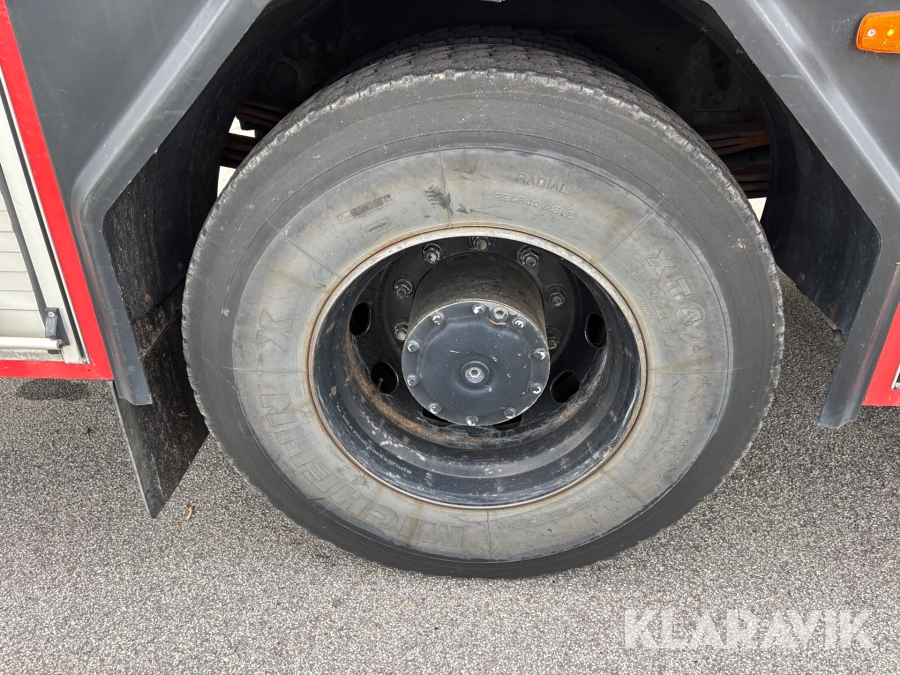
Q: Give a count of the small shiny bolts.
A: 10